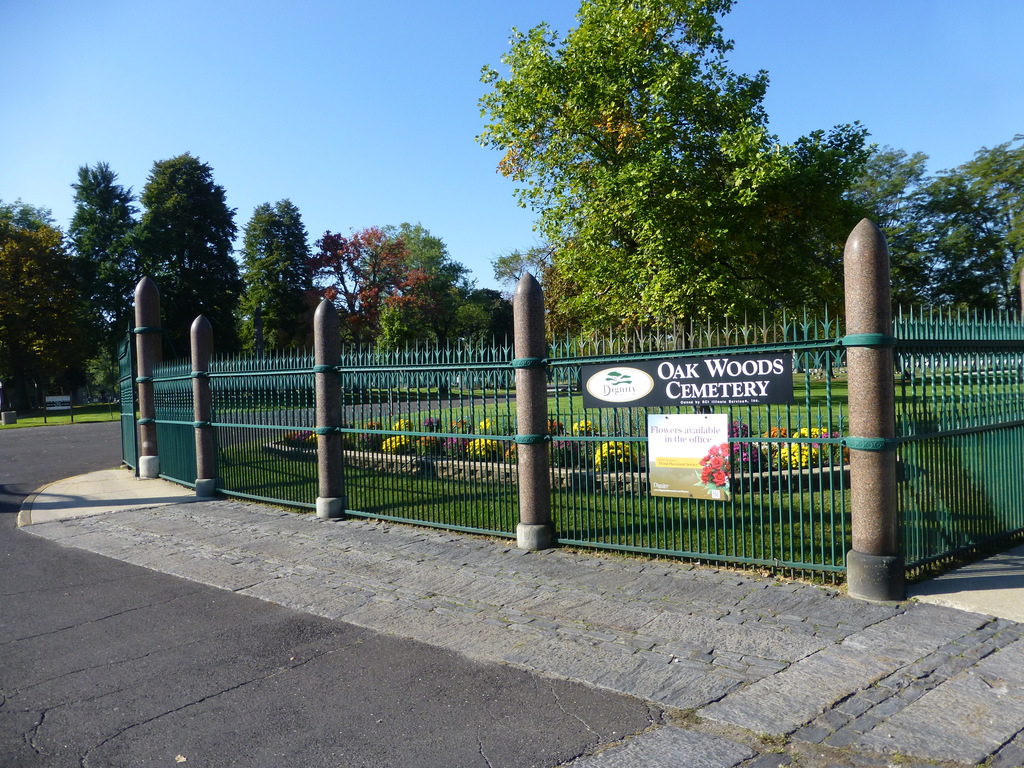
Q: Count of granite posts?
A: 5